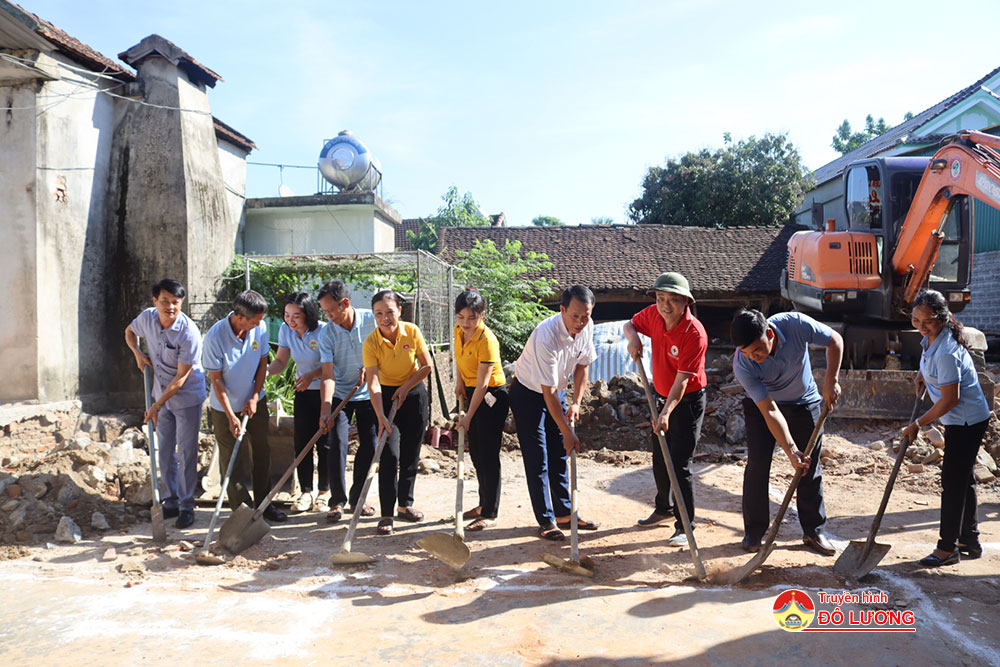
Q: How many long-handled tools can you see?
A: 9